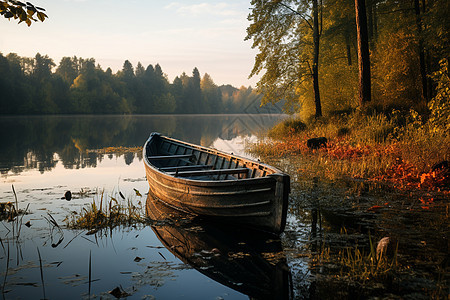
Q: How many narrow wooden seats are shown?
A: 3